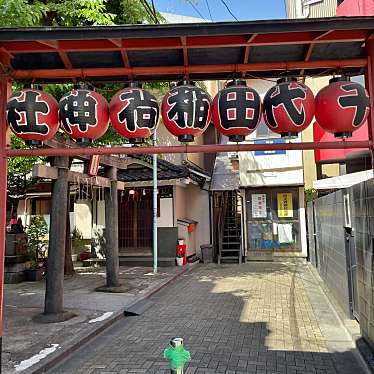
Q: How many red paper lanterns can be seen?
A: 7